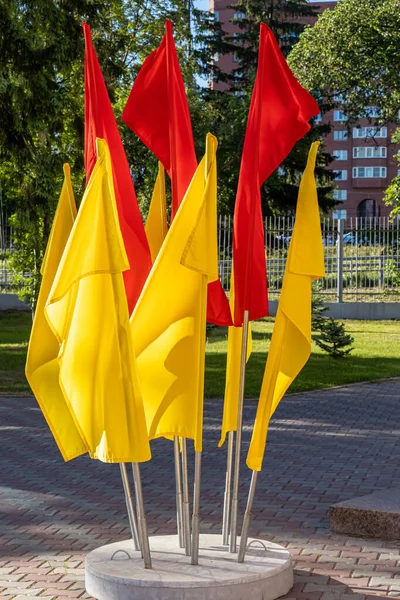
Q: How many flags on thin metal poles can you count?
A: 9